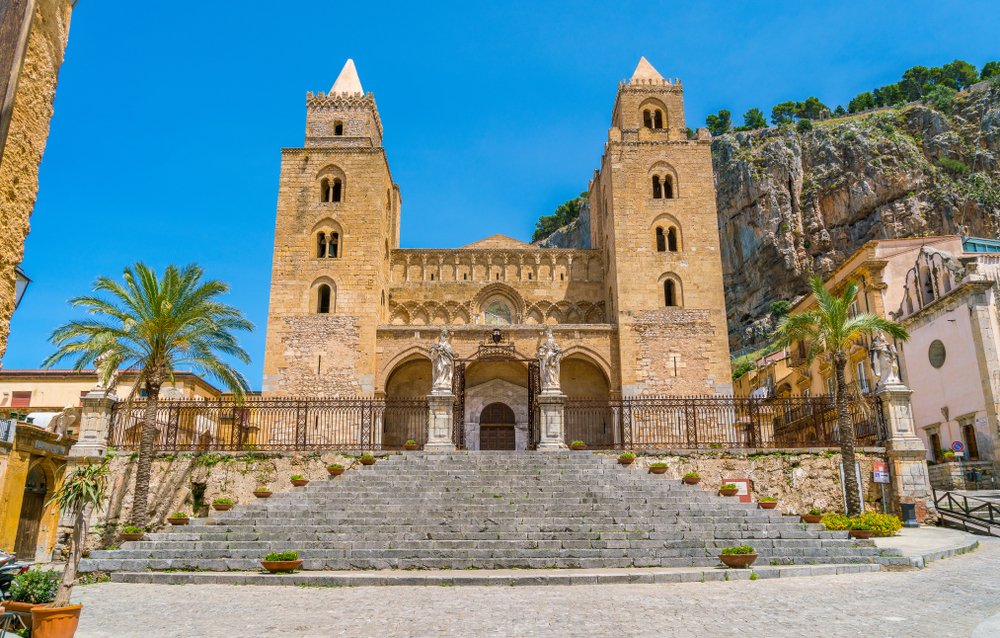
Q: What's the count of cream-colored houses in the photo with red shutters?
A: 1